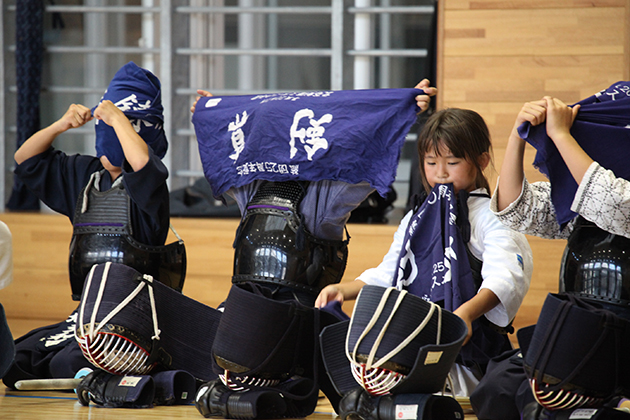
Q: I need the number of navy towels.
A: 4